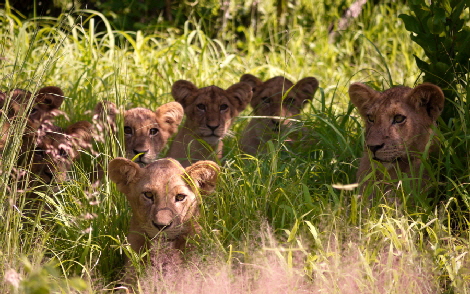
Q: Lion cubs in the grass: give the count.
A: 7